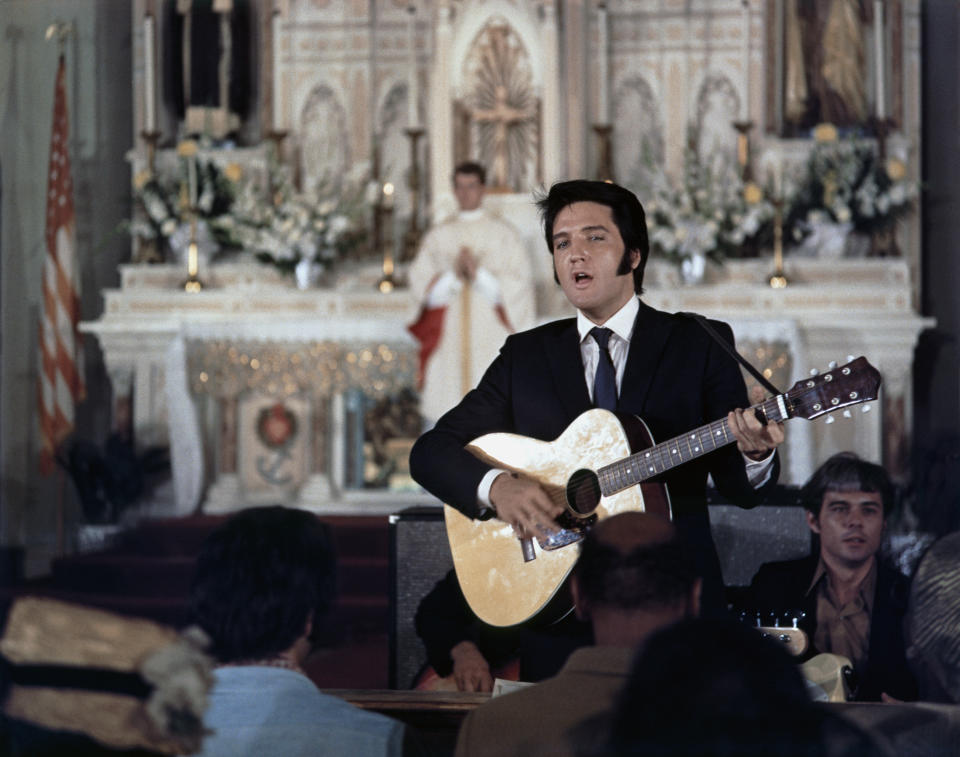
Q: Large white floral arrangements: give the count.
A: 4